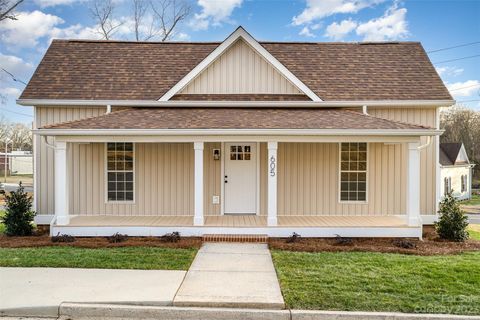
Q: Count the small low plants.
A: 6